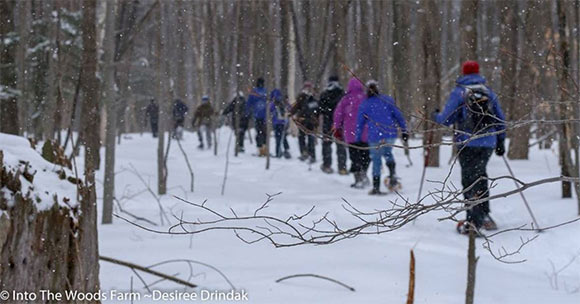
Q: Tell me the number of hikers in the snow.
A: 11